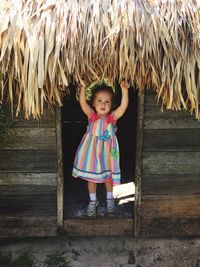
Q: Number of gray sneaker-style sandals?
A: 2